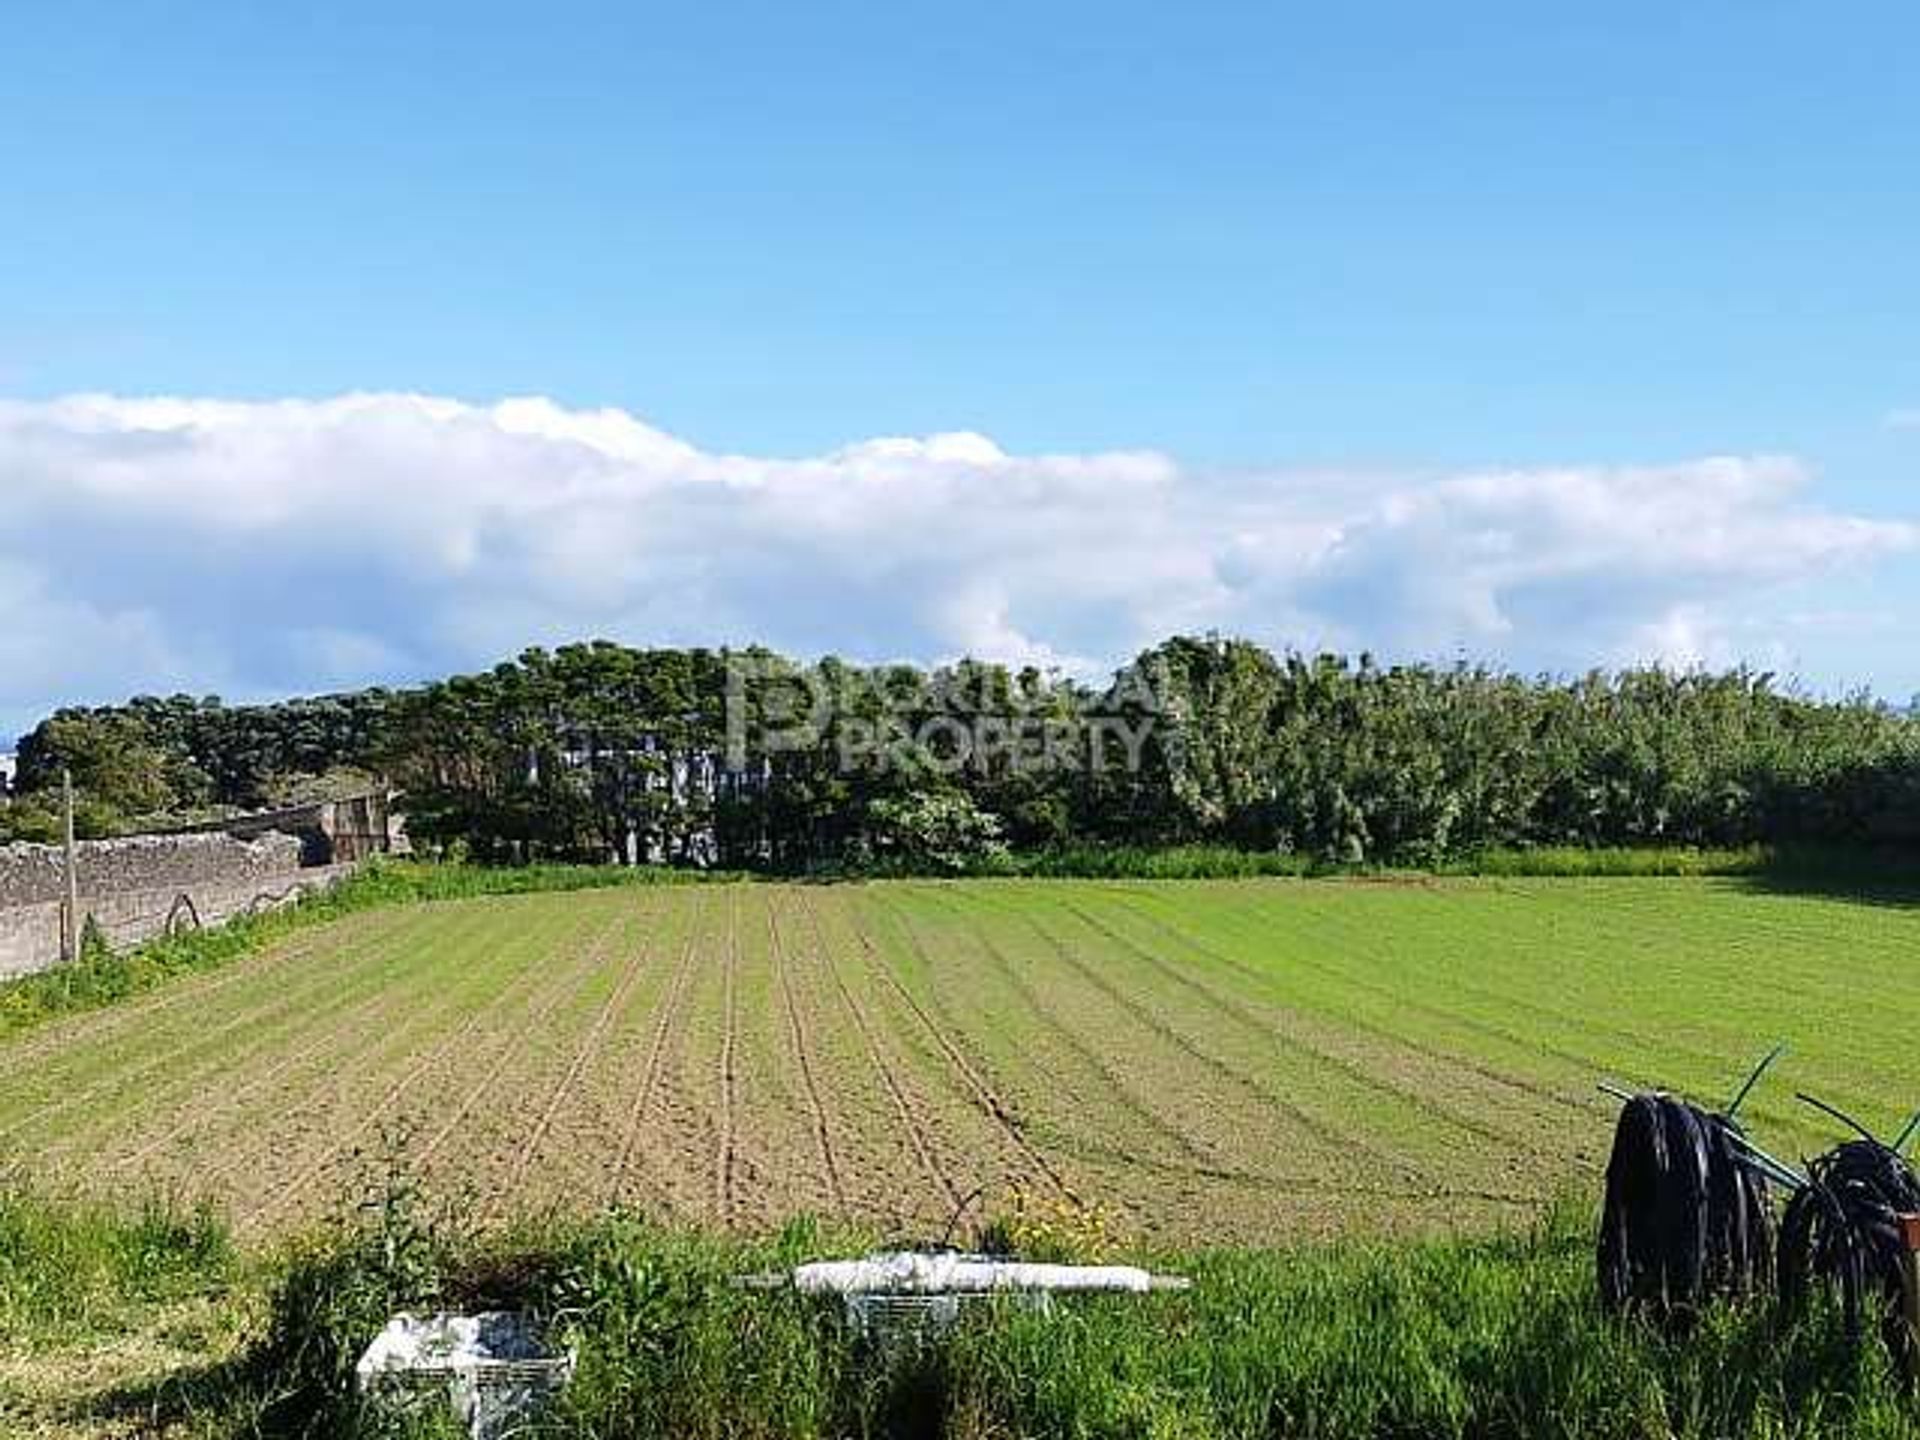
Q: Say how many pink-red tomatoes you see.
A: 0